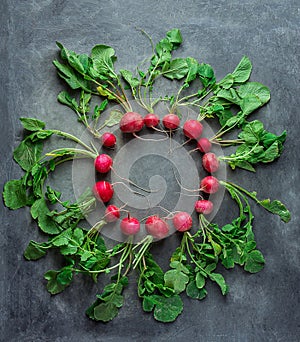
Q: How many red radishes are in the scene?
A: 15